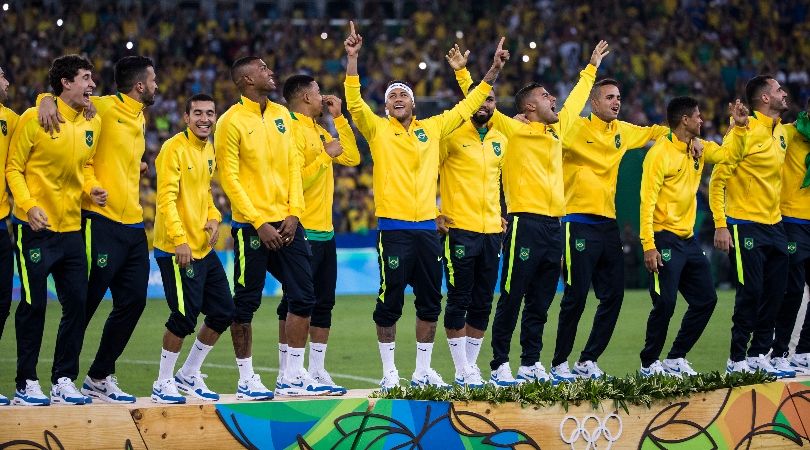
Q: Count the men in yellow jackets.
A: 13